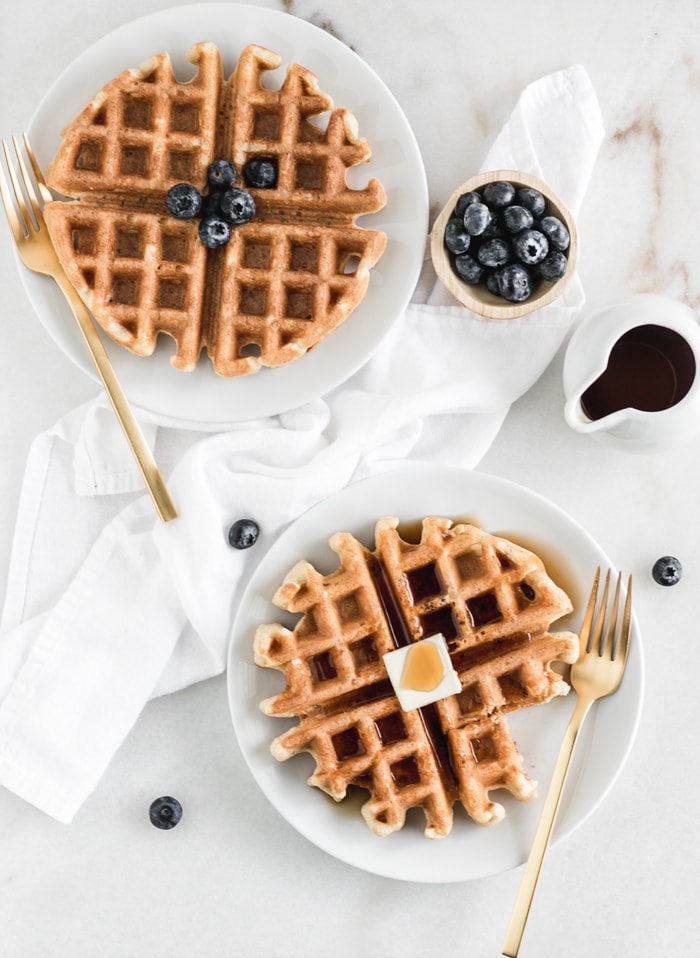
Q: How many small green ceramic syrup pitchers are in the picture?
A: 0